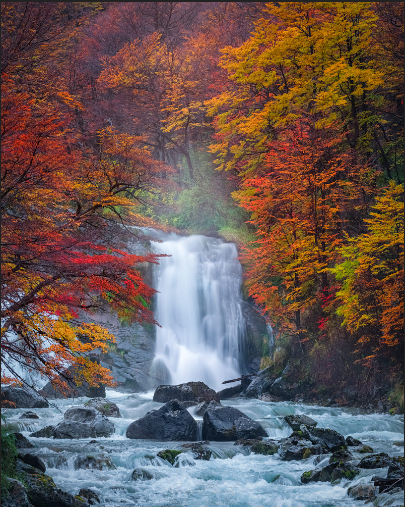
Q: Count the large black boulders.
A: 3